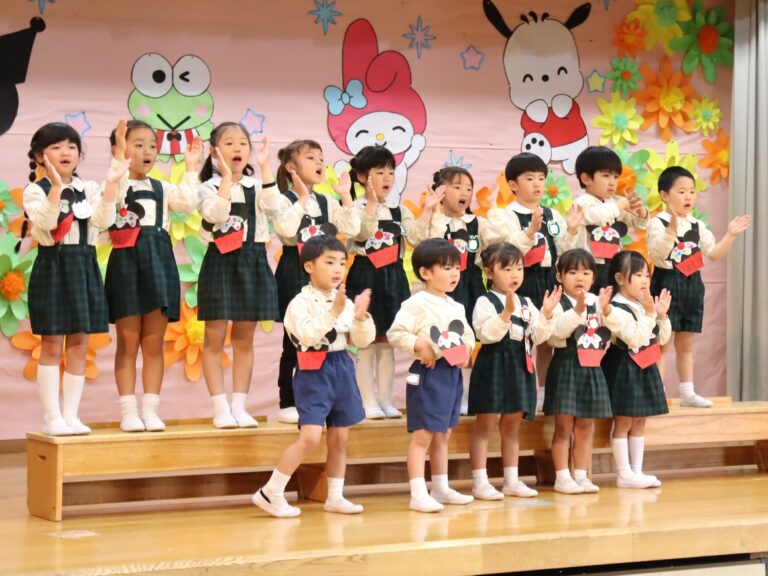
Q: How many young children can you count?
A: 14